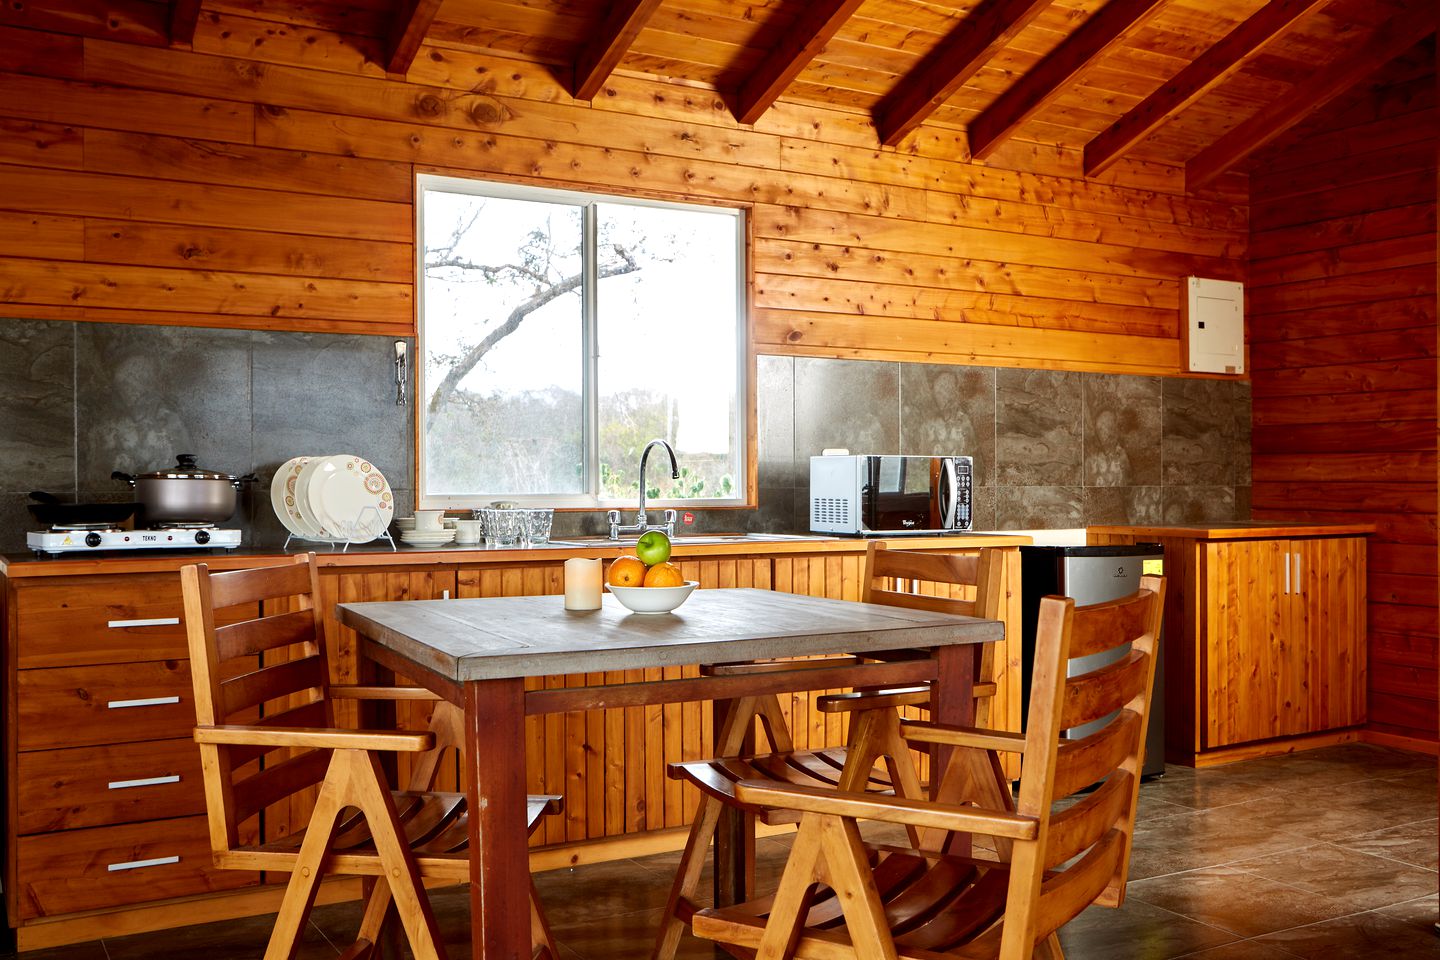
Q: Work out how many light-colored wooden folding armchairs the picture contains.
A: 3